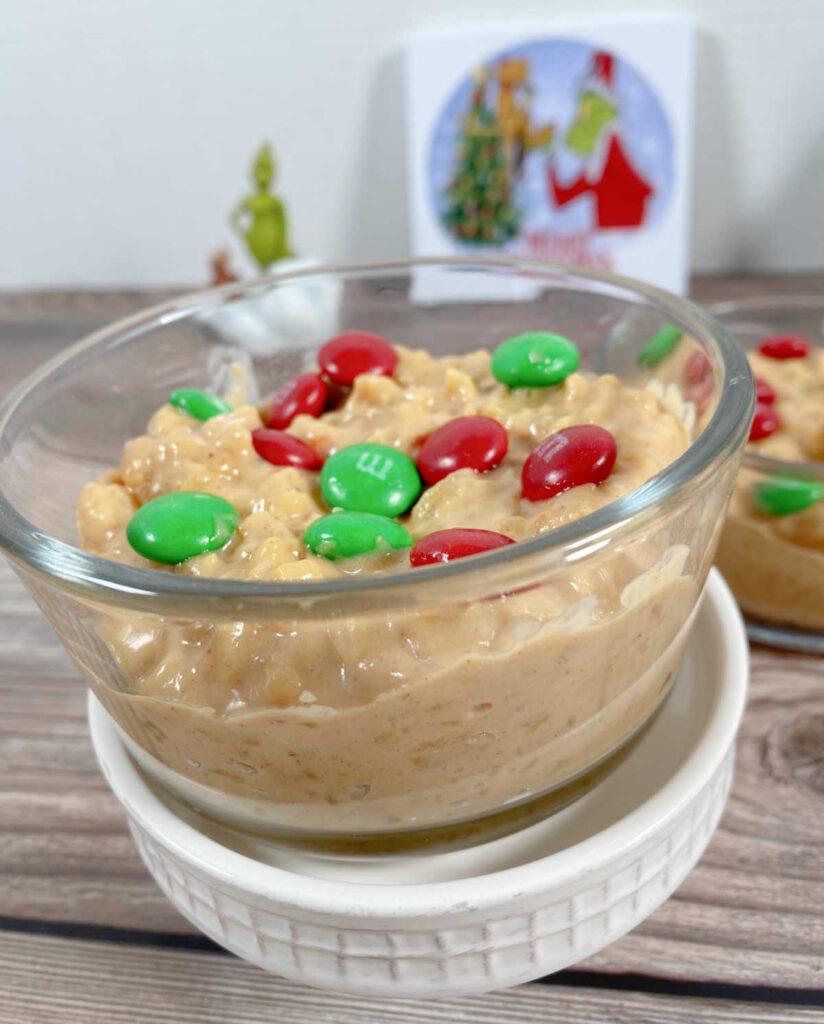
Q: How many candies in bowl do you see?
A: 11